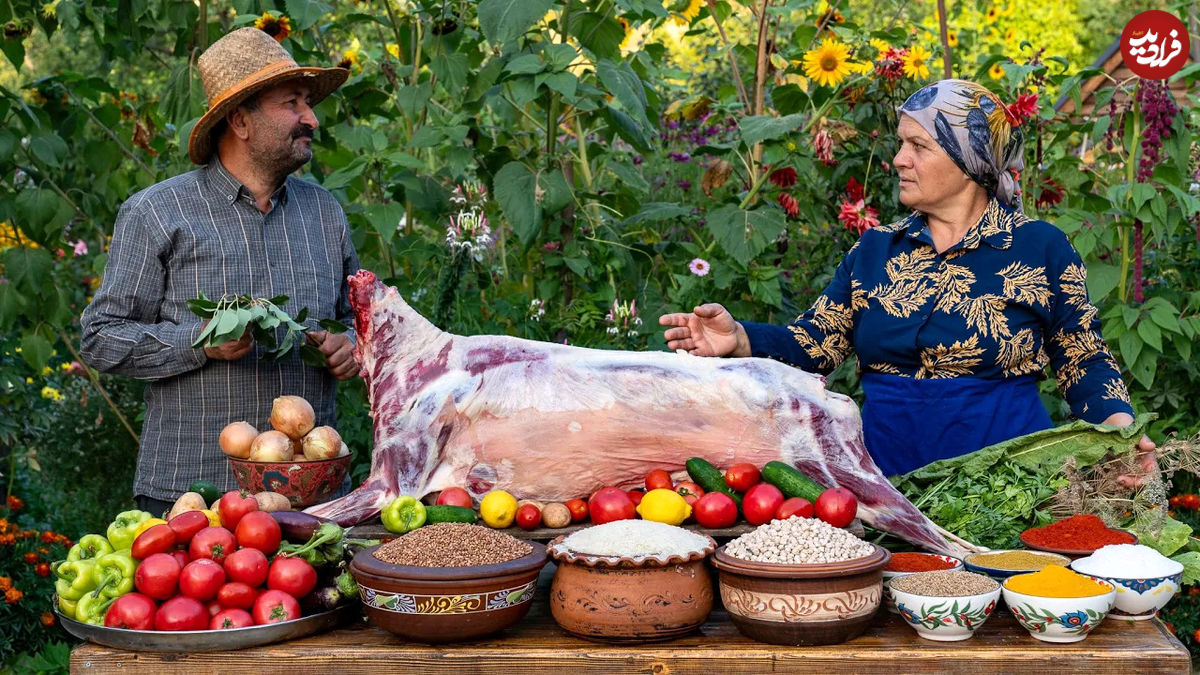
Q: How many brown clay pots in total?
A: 3